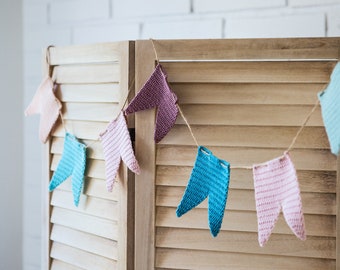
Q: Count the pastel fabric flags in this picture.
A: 7